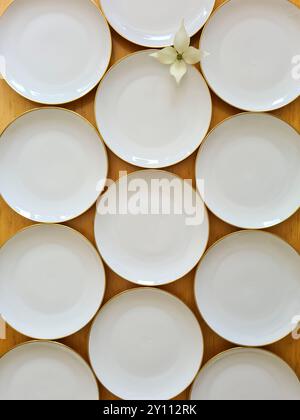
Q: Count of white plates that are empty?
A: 11